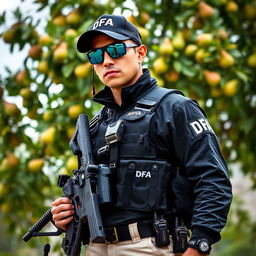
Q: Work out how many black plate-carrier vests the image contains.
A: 1